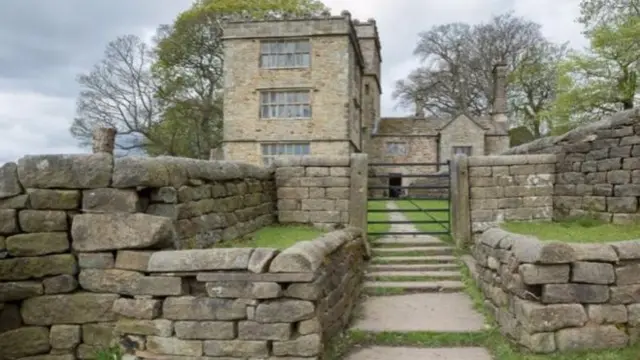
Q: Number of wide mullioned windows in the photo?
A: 3